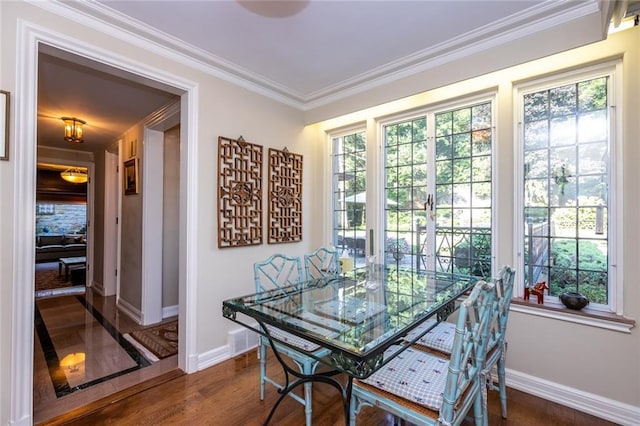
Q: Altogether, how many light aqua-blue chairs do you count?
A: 4